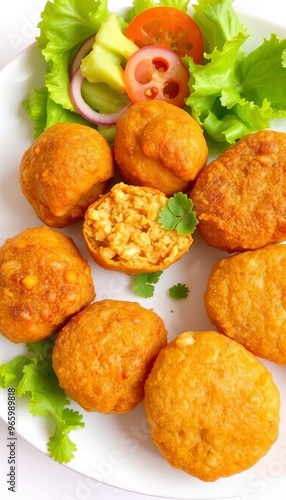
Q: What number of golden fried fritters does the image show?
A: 8